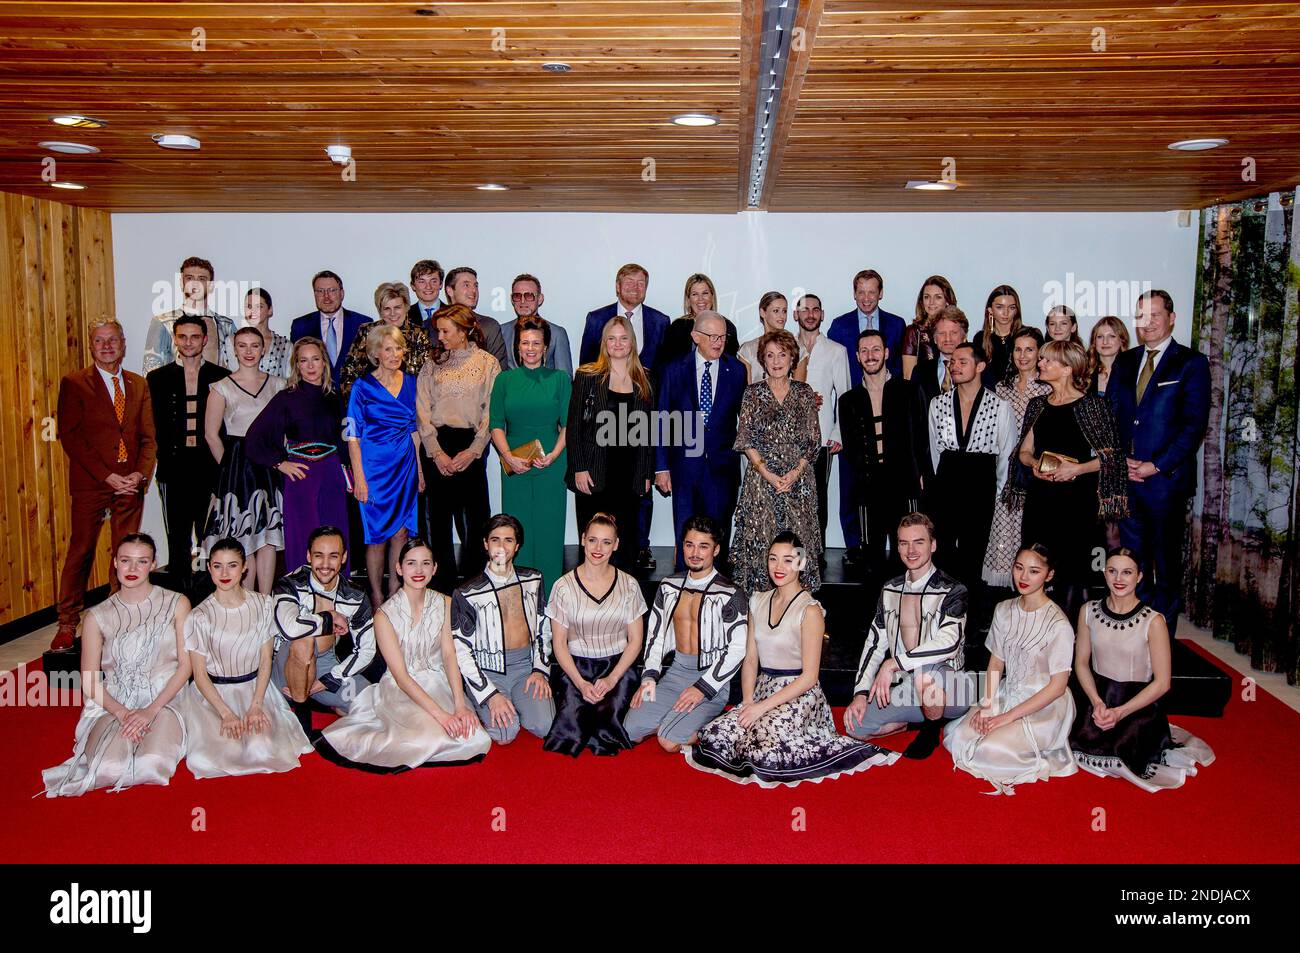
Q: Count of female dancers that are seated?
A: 7